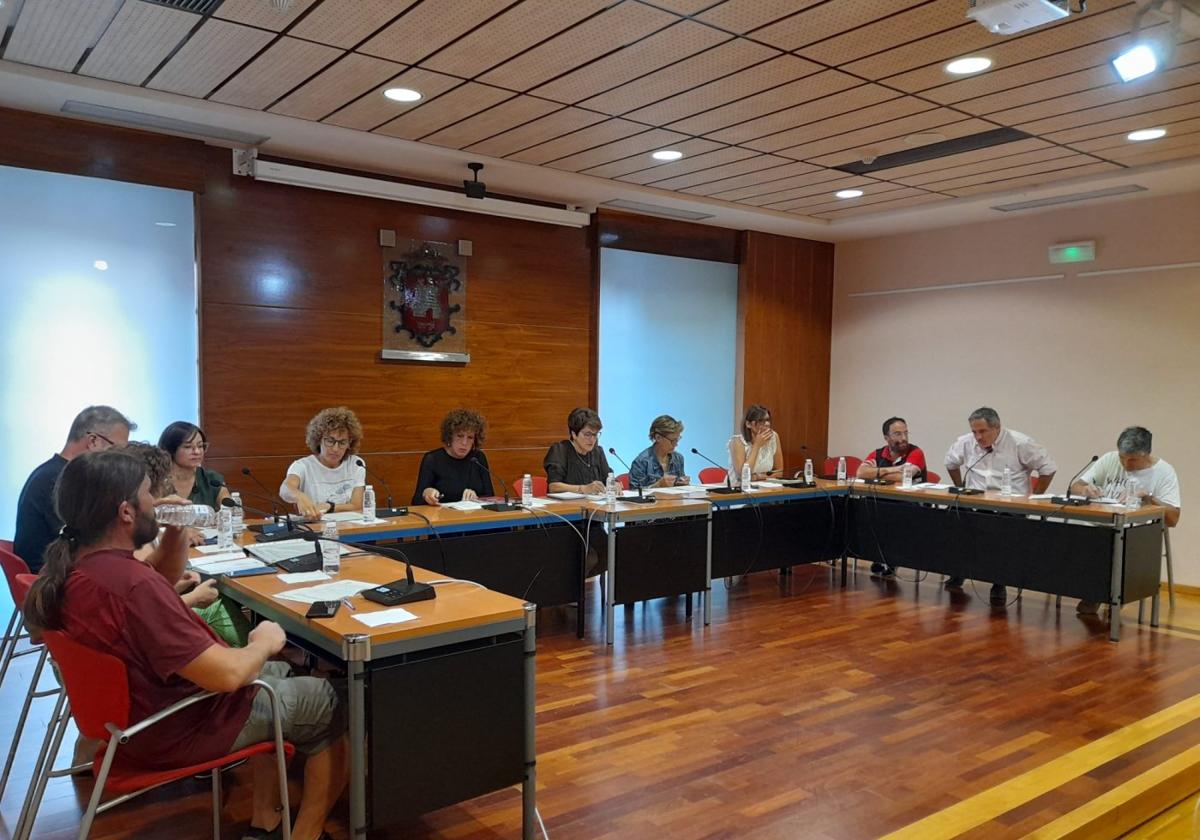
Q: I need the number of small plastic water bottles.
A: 13